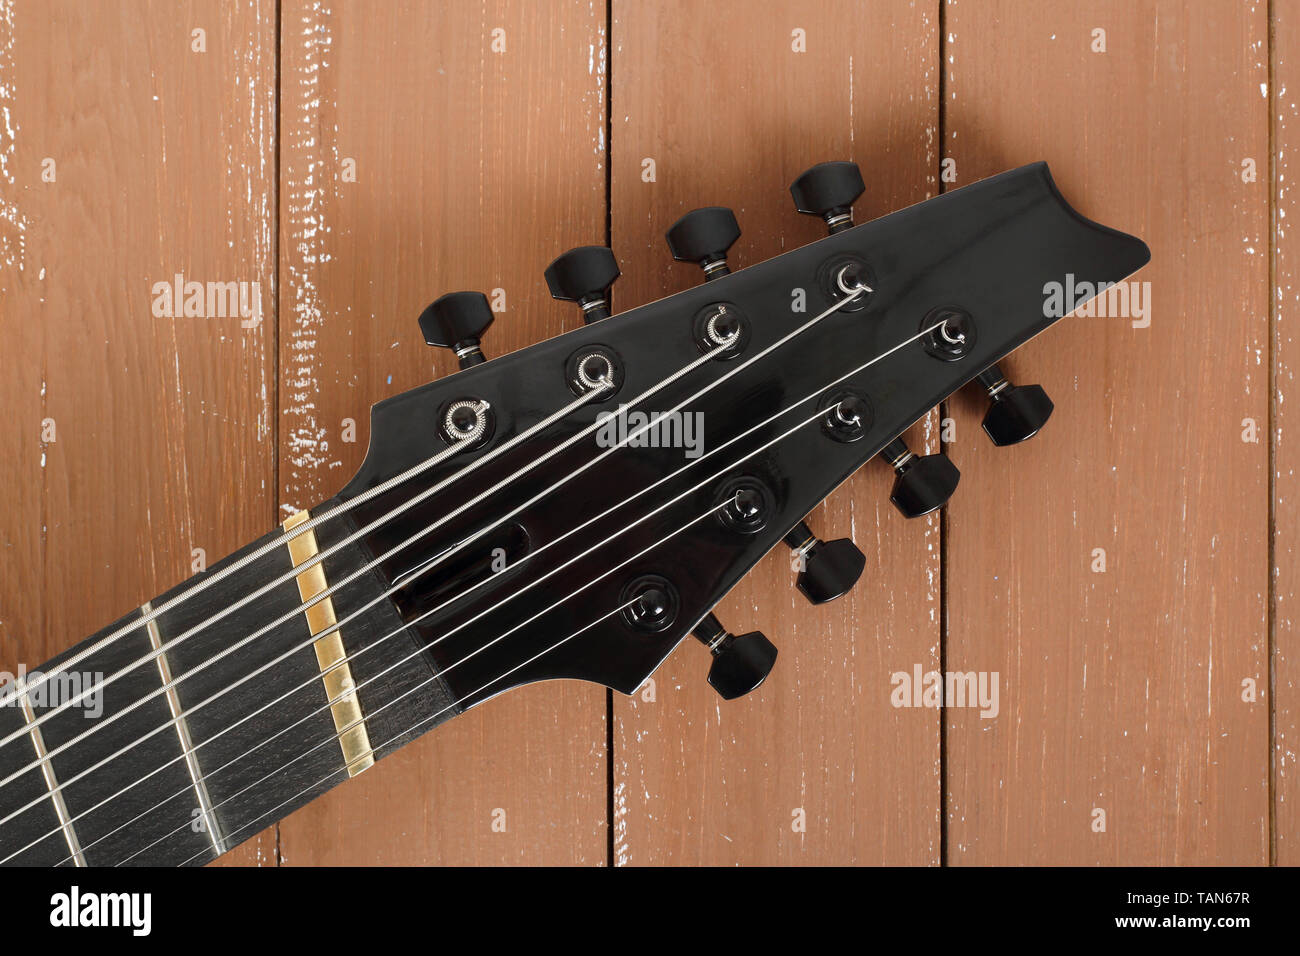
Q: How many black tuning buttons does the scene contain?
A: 8